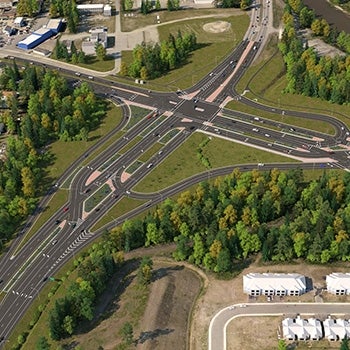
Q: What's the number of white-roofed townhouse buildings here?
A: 4